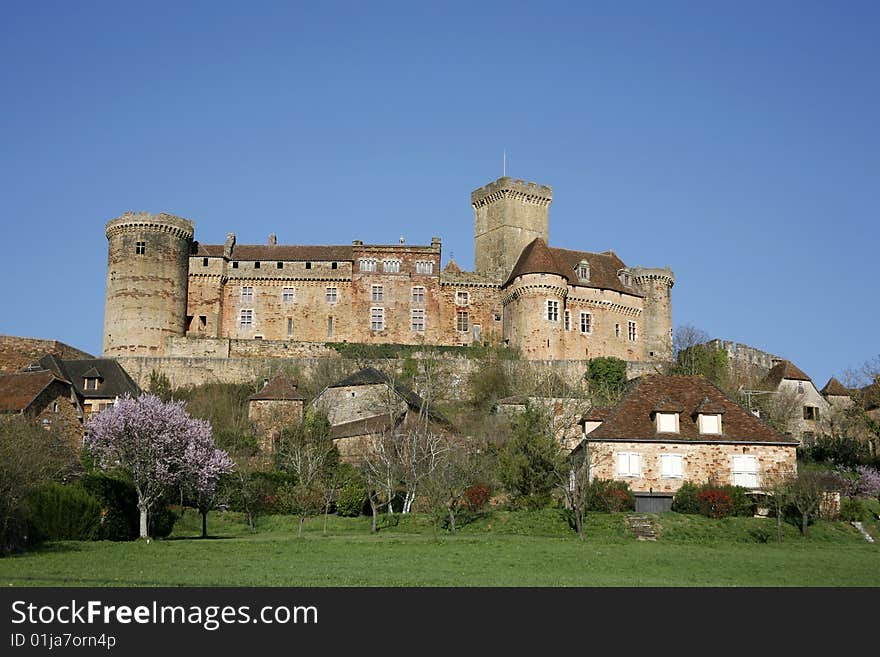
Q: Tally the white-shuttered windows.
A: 5